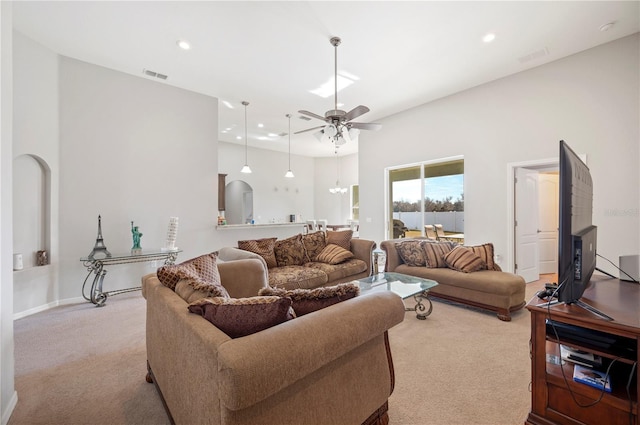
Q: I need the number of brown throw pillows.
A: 13